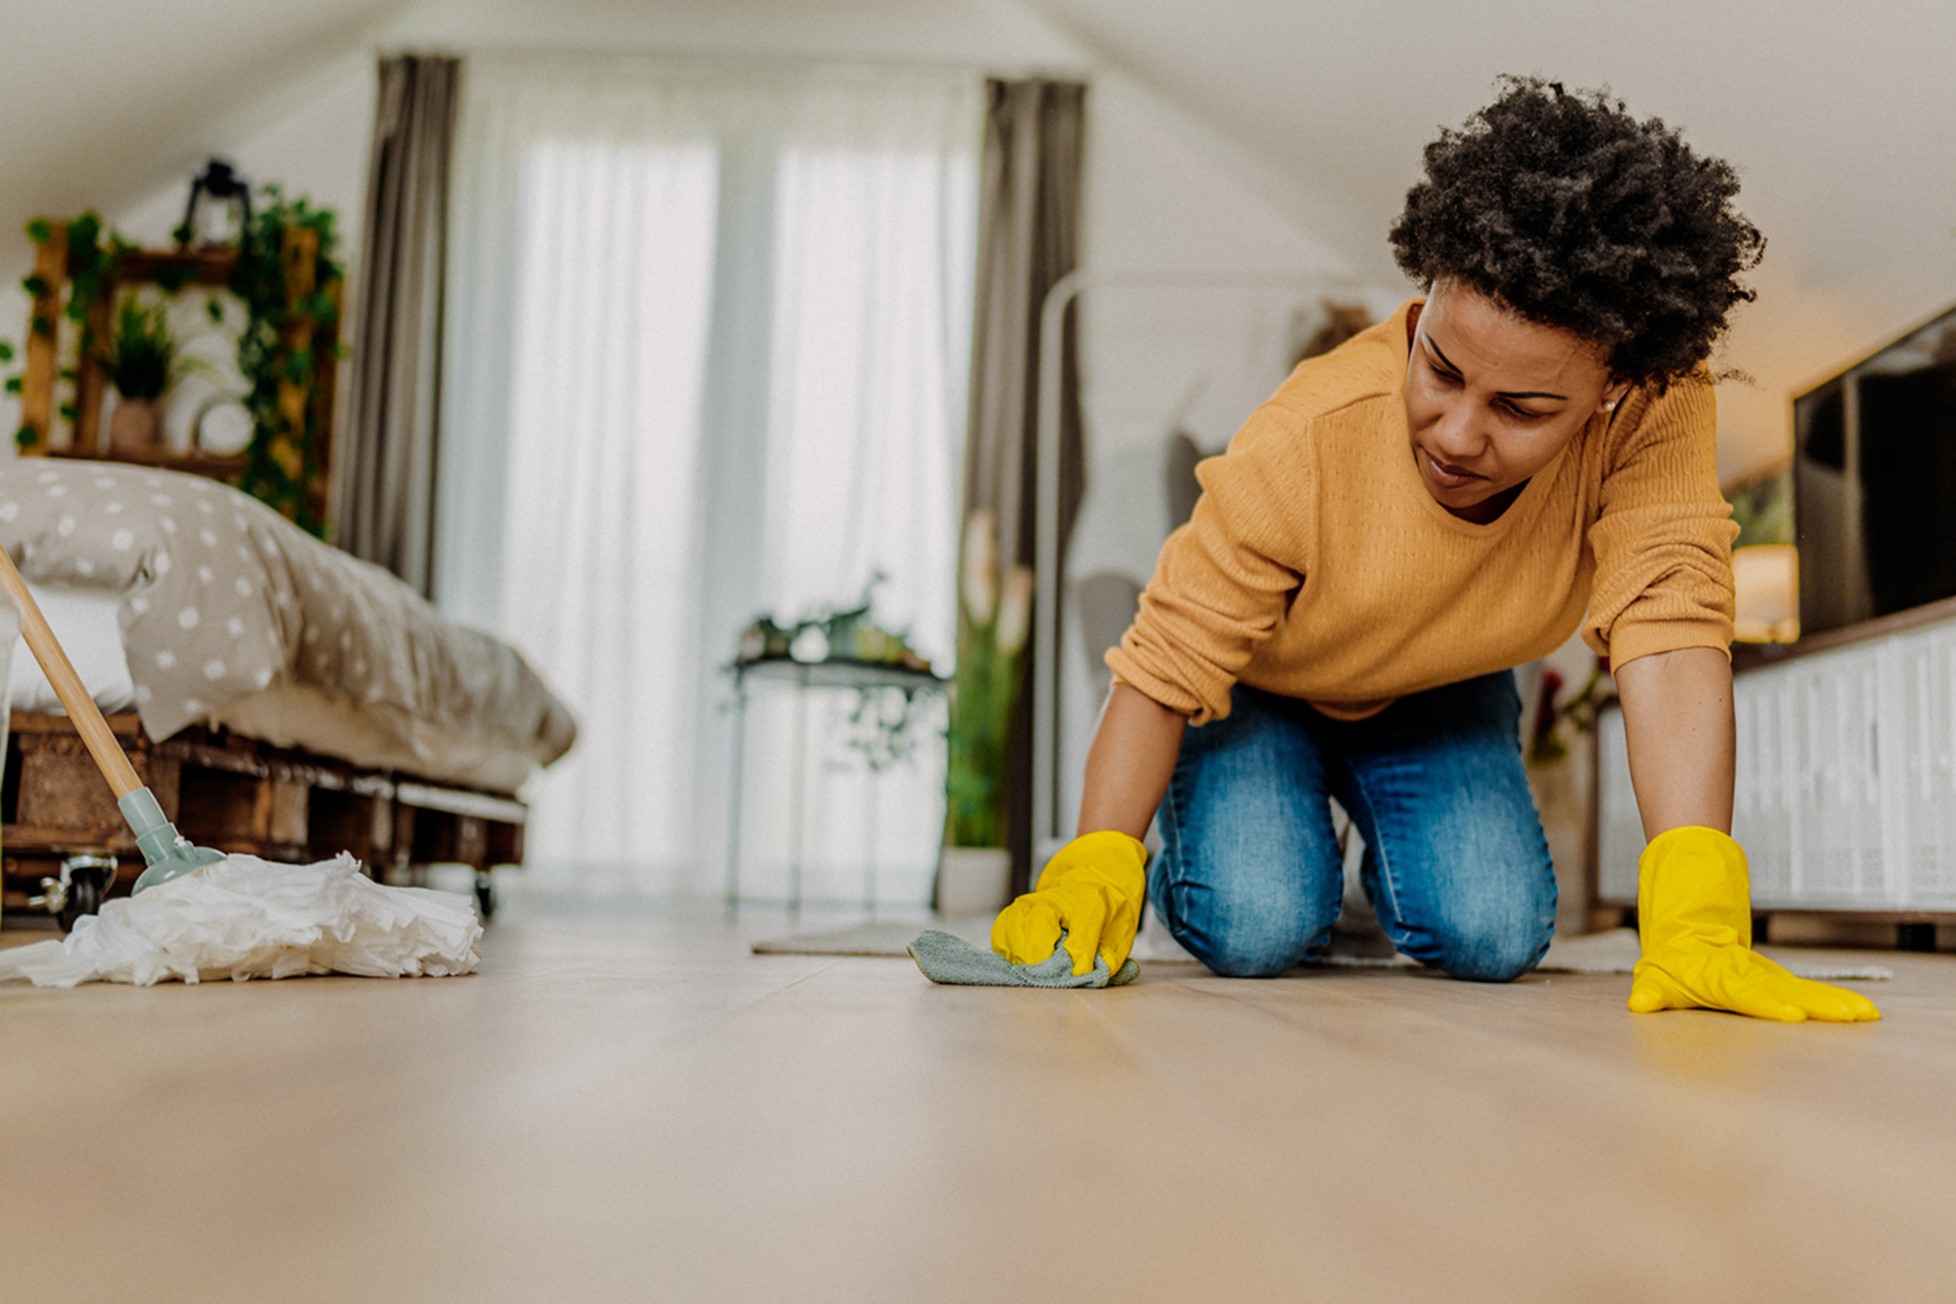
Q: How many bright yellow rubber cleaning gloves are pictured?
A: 2